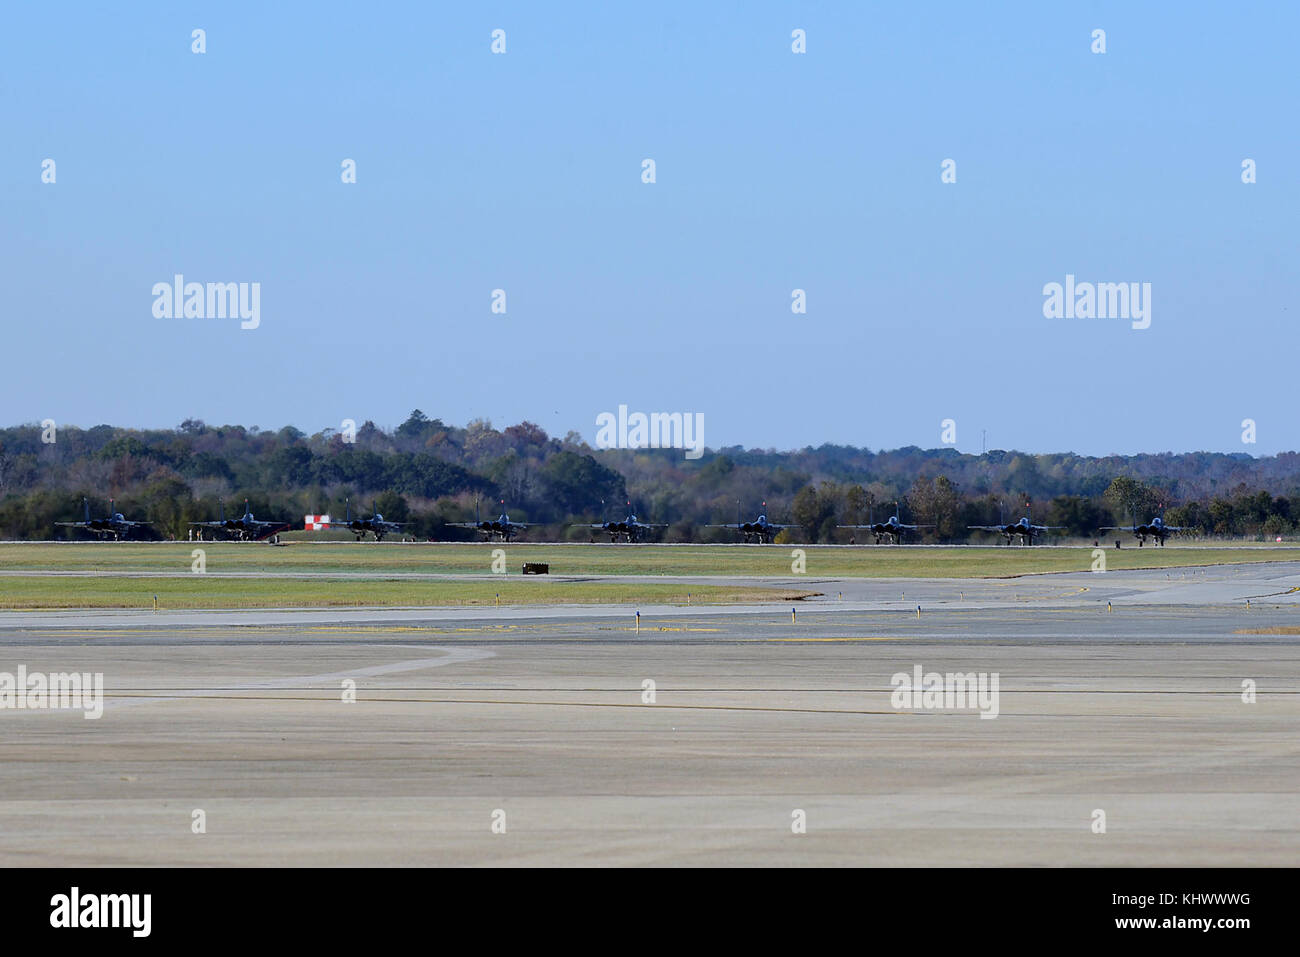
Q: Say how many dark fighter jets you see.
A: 9